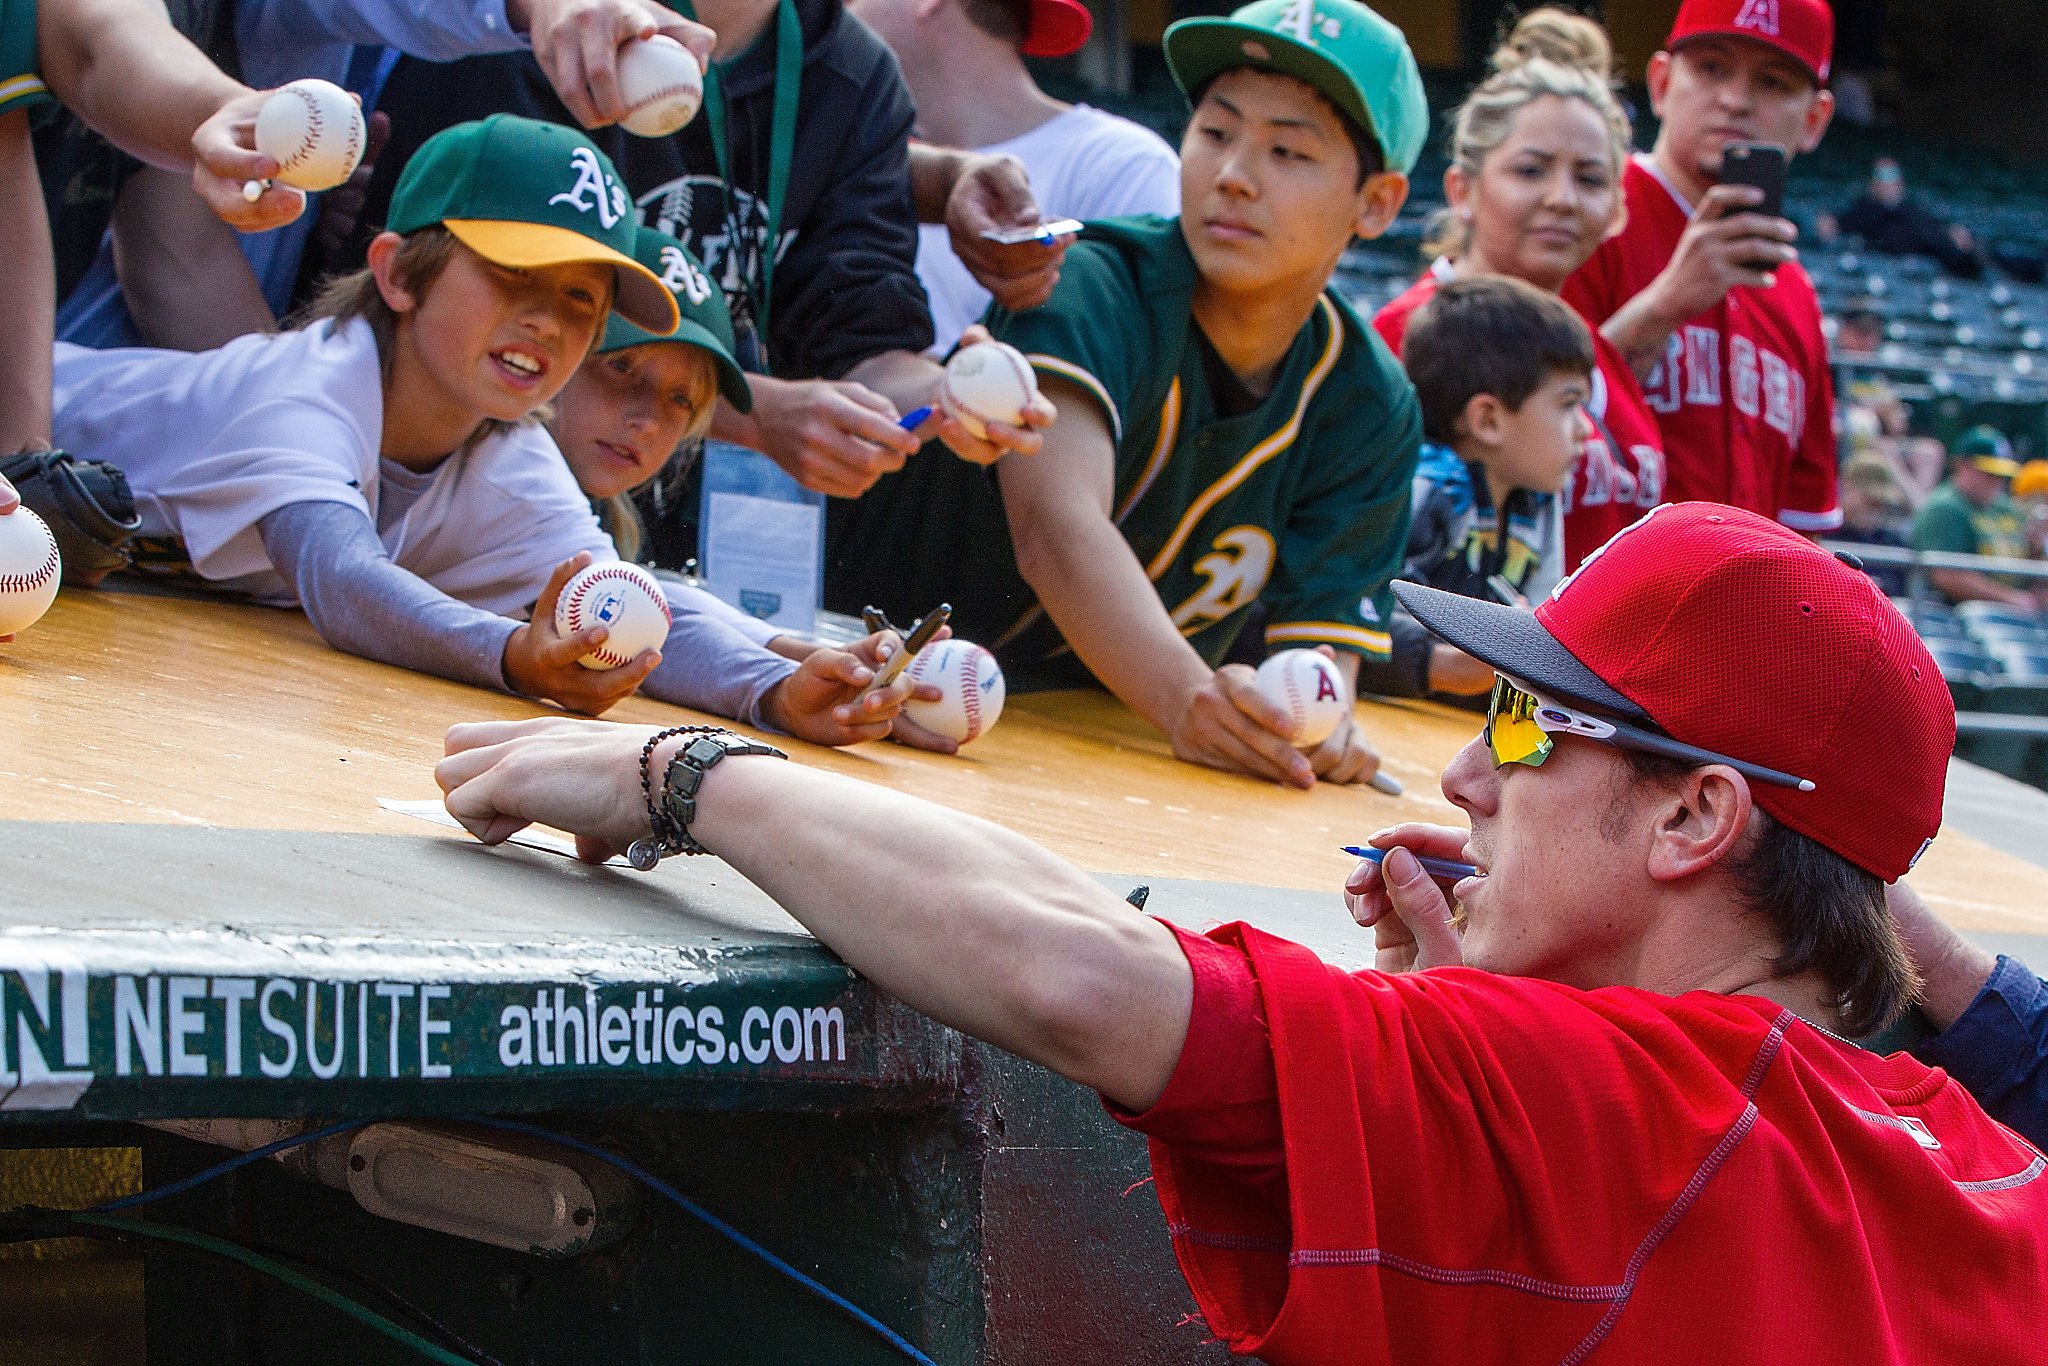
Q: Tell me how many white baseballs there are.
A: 7